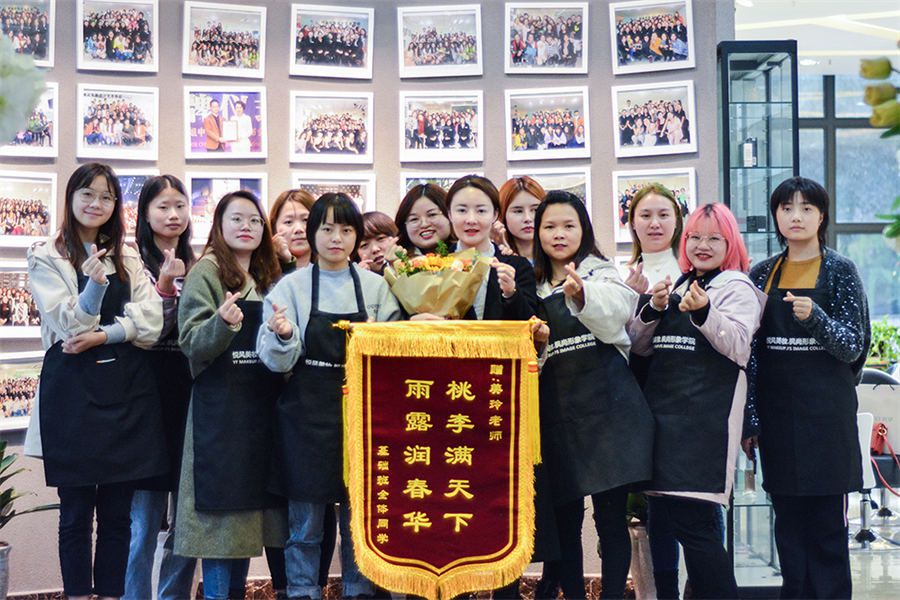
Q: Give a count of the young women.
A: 13